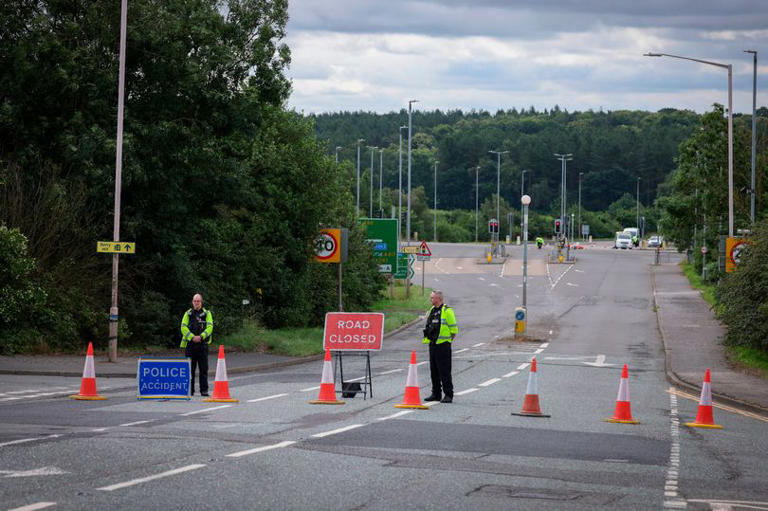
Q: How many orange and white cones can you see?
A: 7